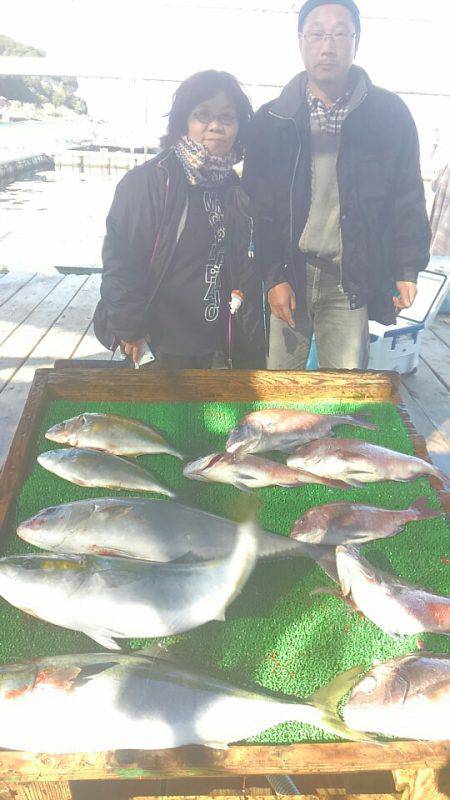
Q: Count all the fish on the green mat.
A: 11